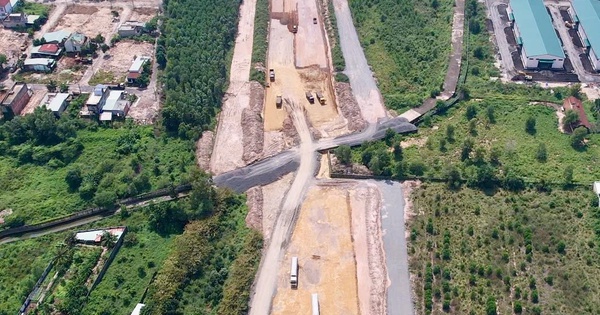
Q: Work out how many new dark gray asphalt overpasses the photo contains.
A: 1